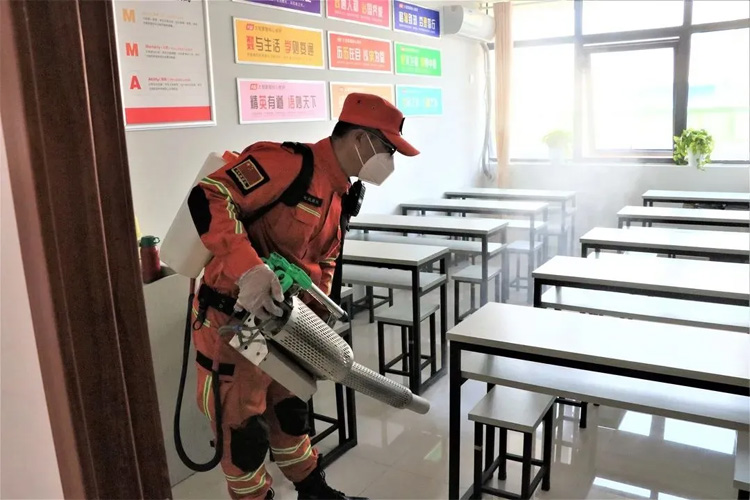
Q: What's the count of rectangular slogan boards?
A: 9